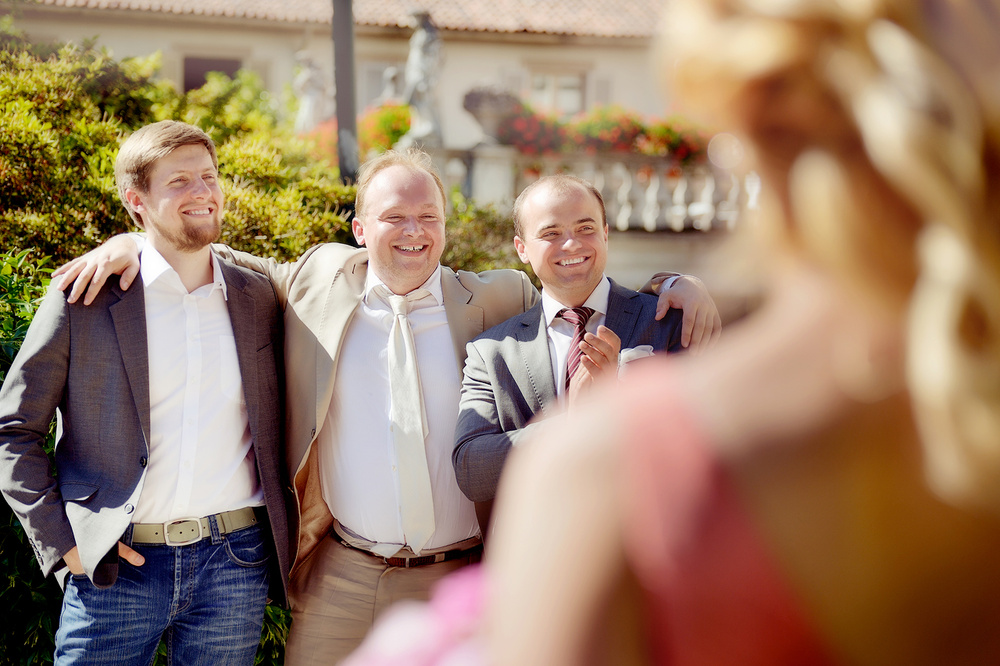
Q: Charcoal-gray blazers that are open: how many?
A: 1